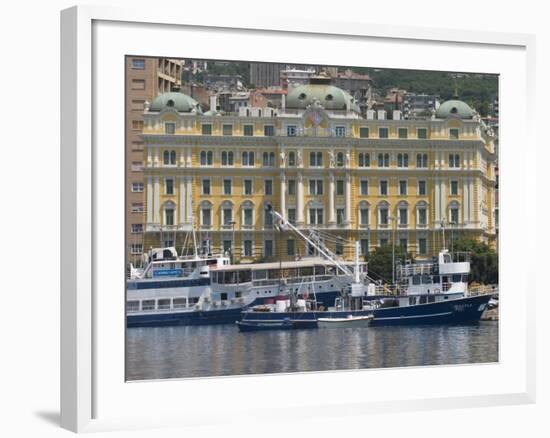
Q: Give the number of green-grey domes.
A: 3